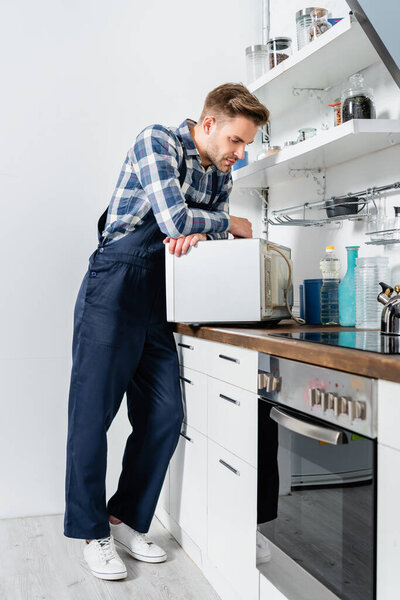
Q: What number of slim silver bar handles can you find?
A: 6